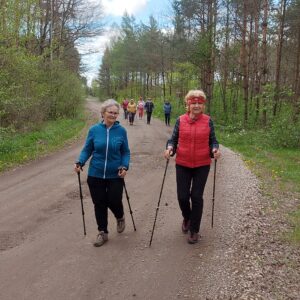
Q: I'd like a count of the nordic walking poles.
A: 4